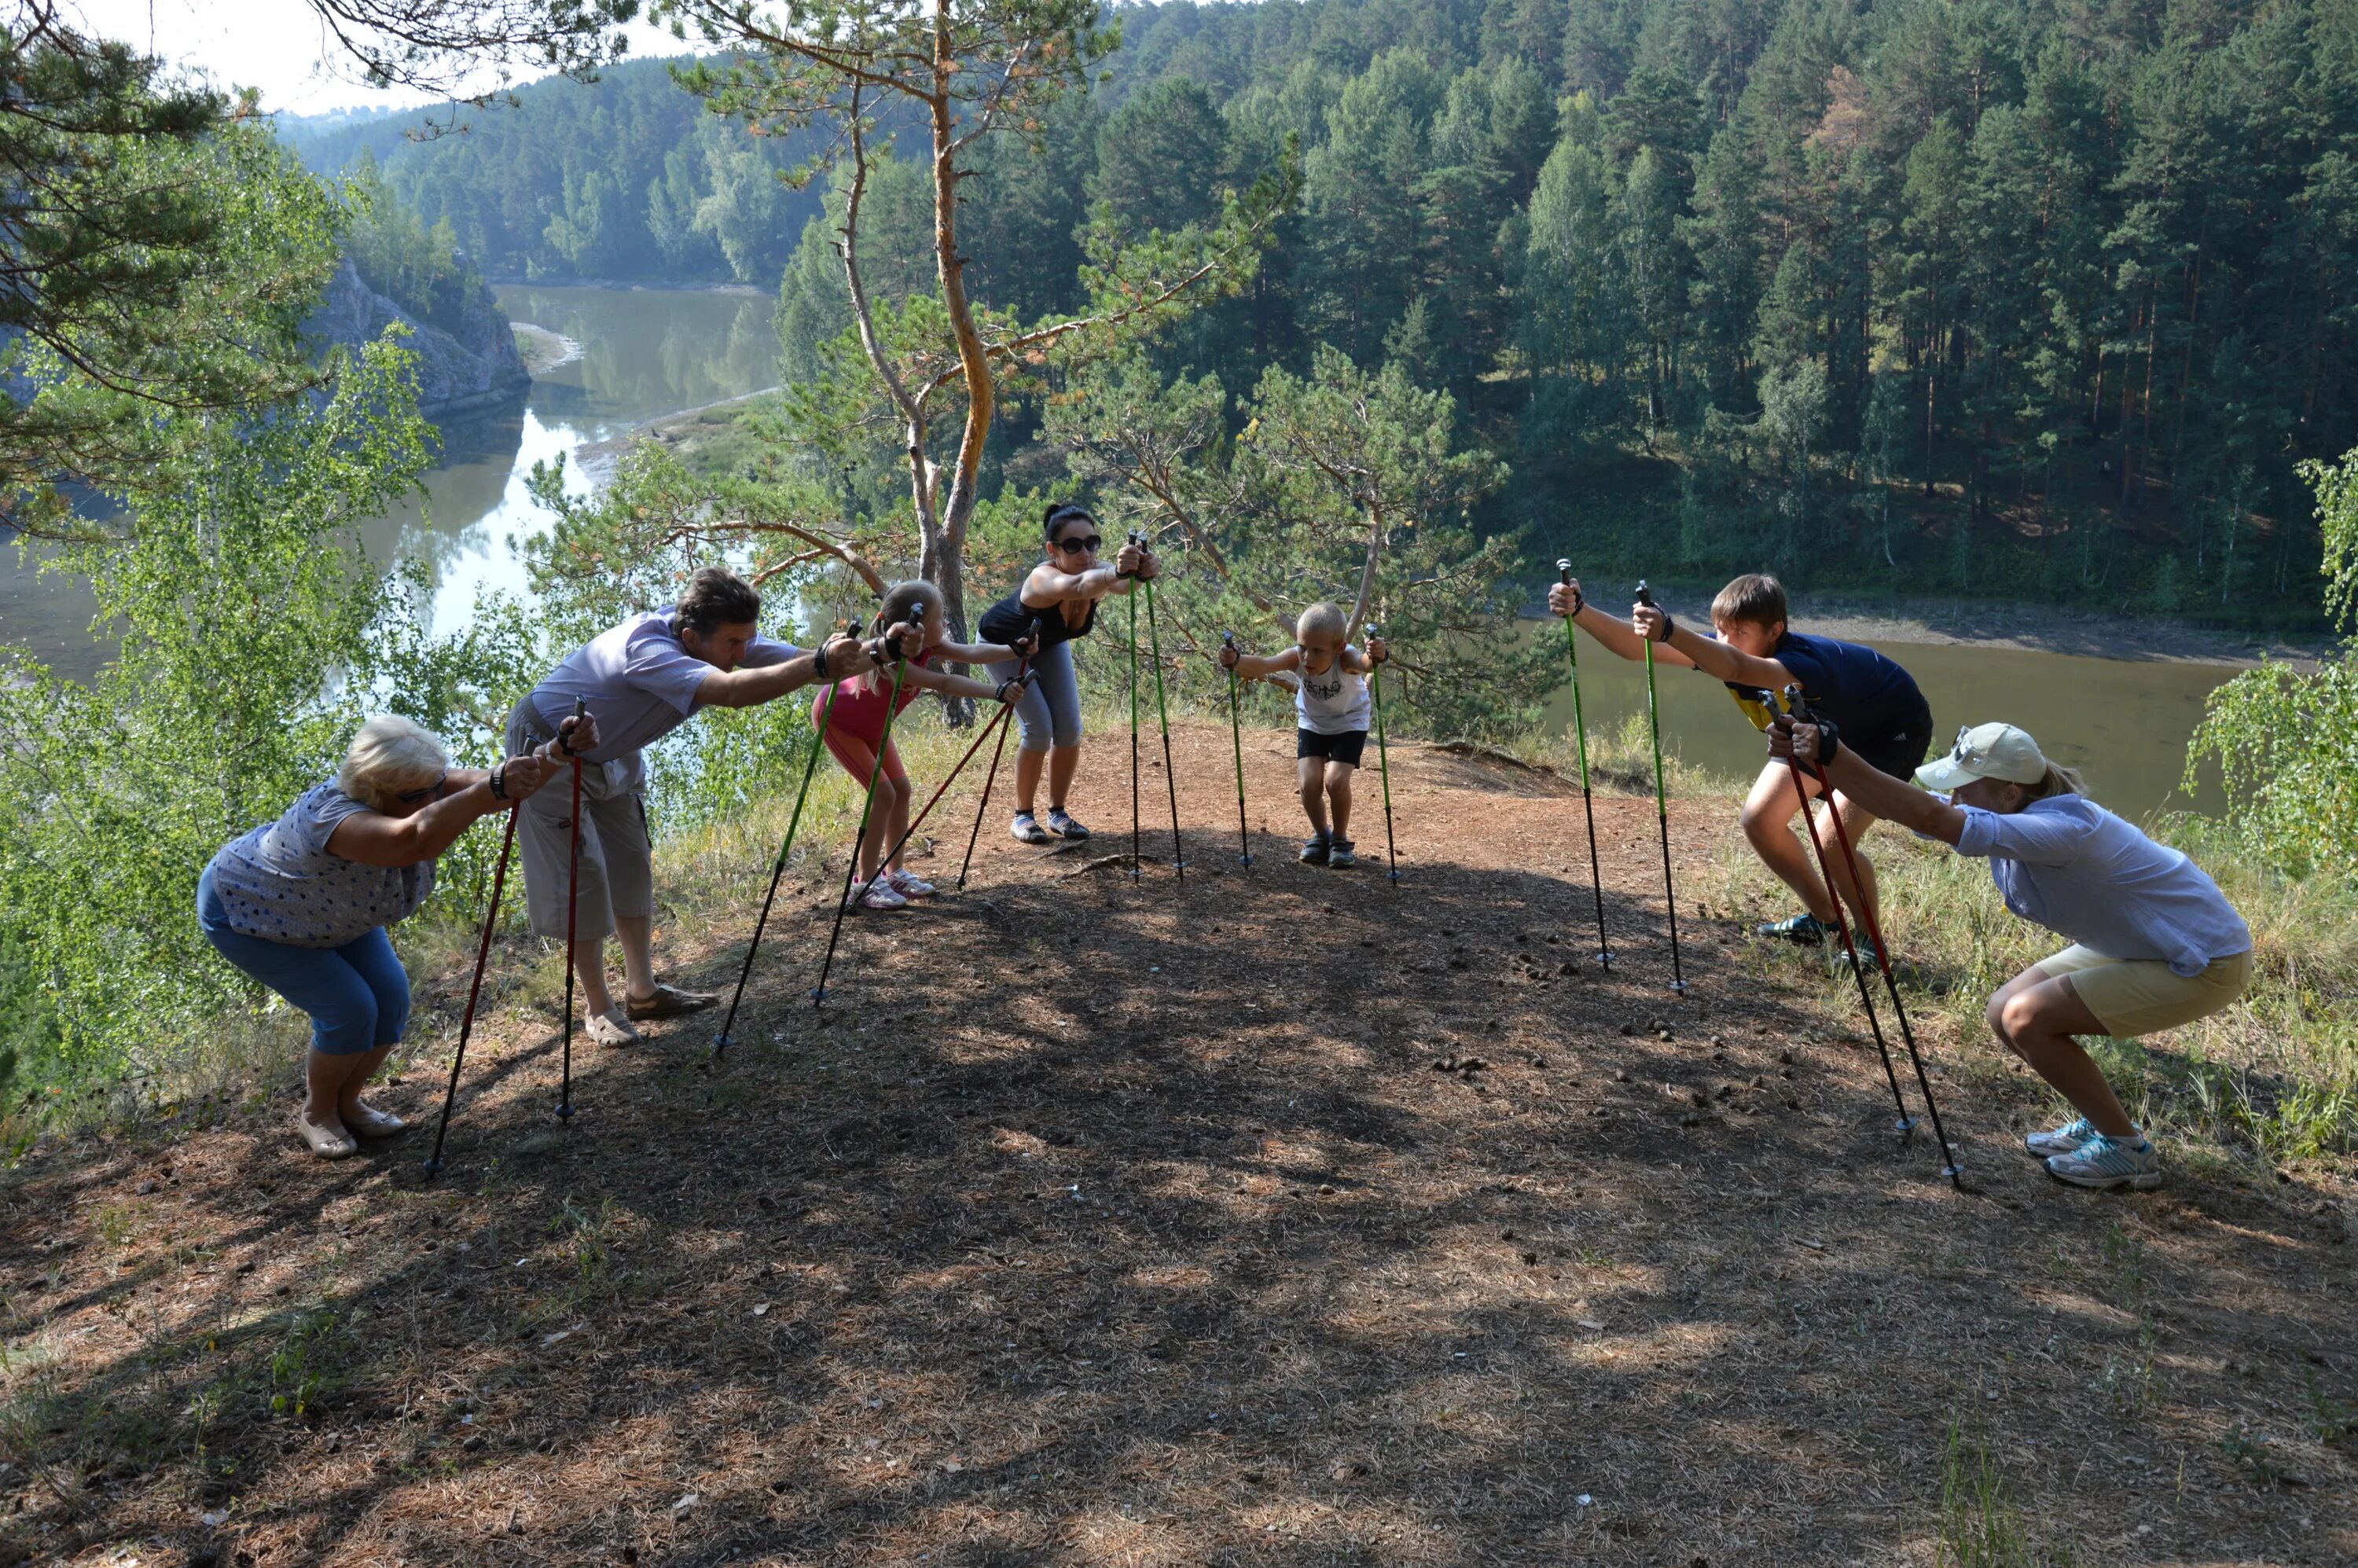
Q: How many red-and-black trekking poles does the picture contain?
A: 6